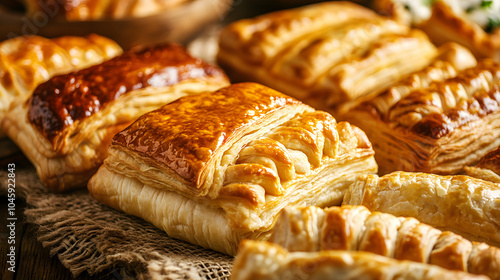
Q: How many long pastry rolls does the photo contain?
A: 3